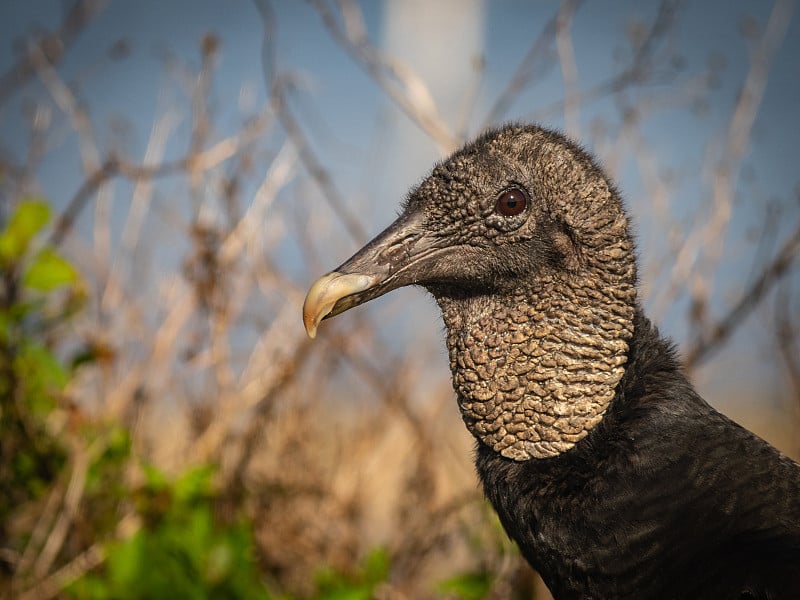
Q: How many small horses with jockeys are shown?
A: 0